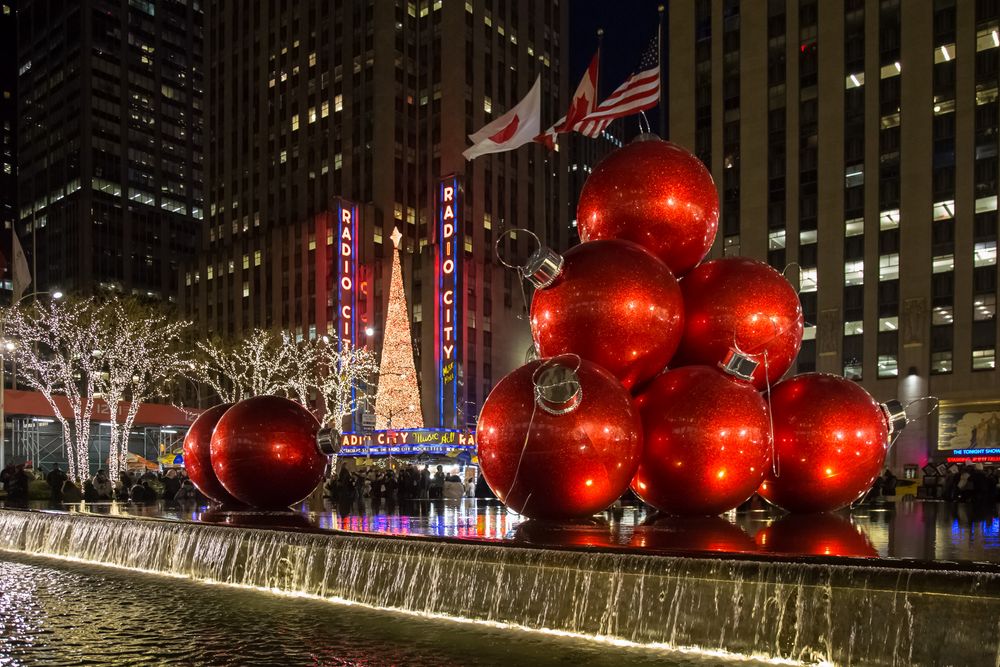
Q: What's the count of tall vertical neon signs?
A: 2